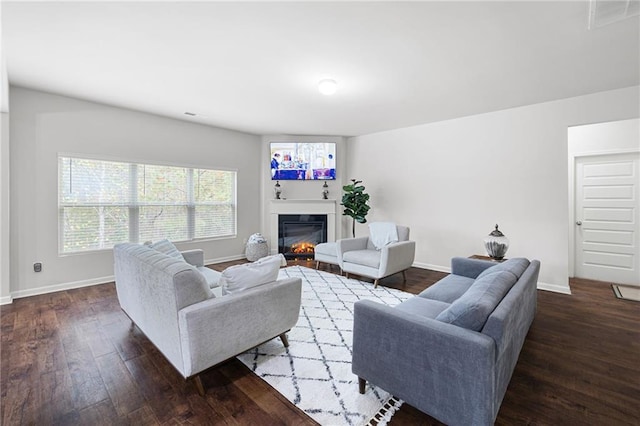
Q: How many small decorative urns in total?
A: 2